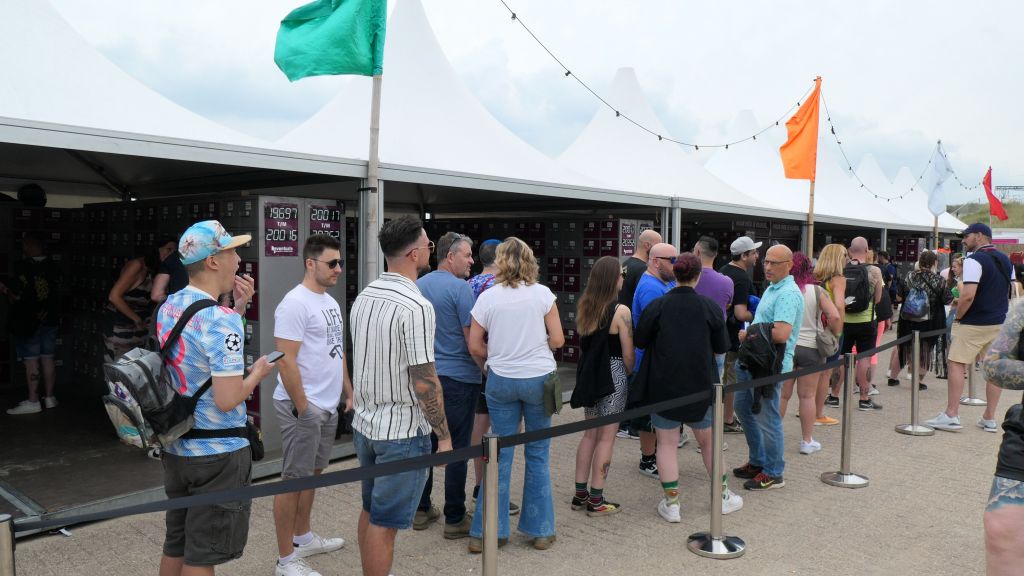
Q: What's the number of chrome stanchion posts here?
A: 6